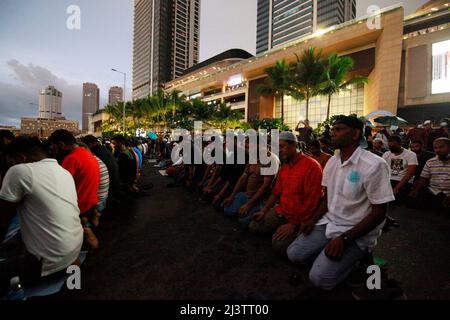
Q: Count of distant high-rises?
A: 3